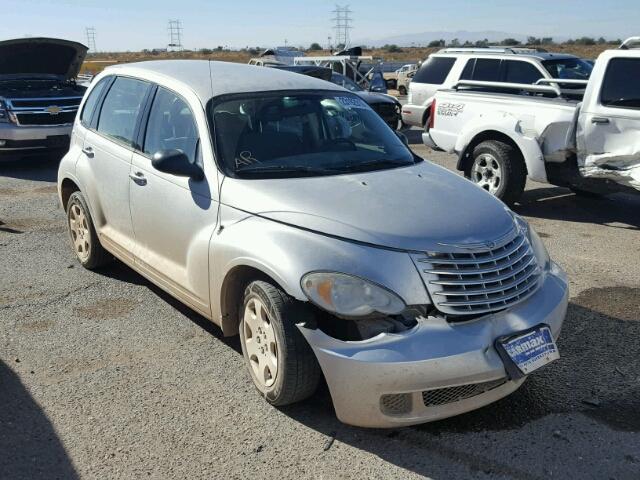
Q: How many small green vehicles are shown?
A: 0